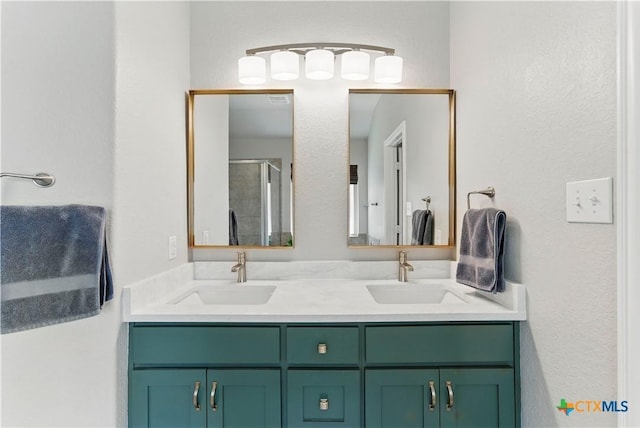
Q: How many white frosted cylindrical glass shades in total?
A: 5